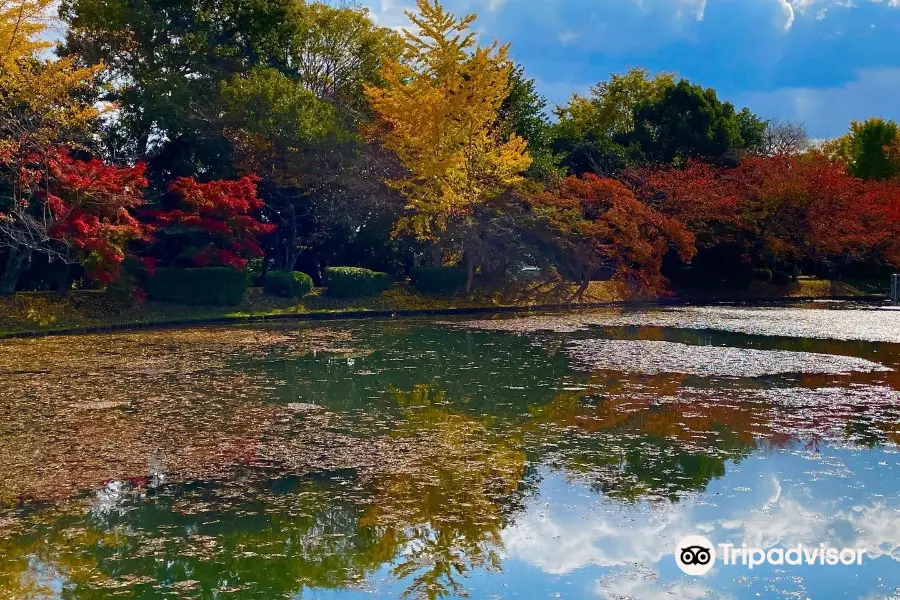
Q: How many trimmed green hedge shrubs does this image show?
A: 4